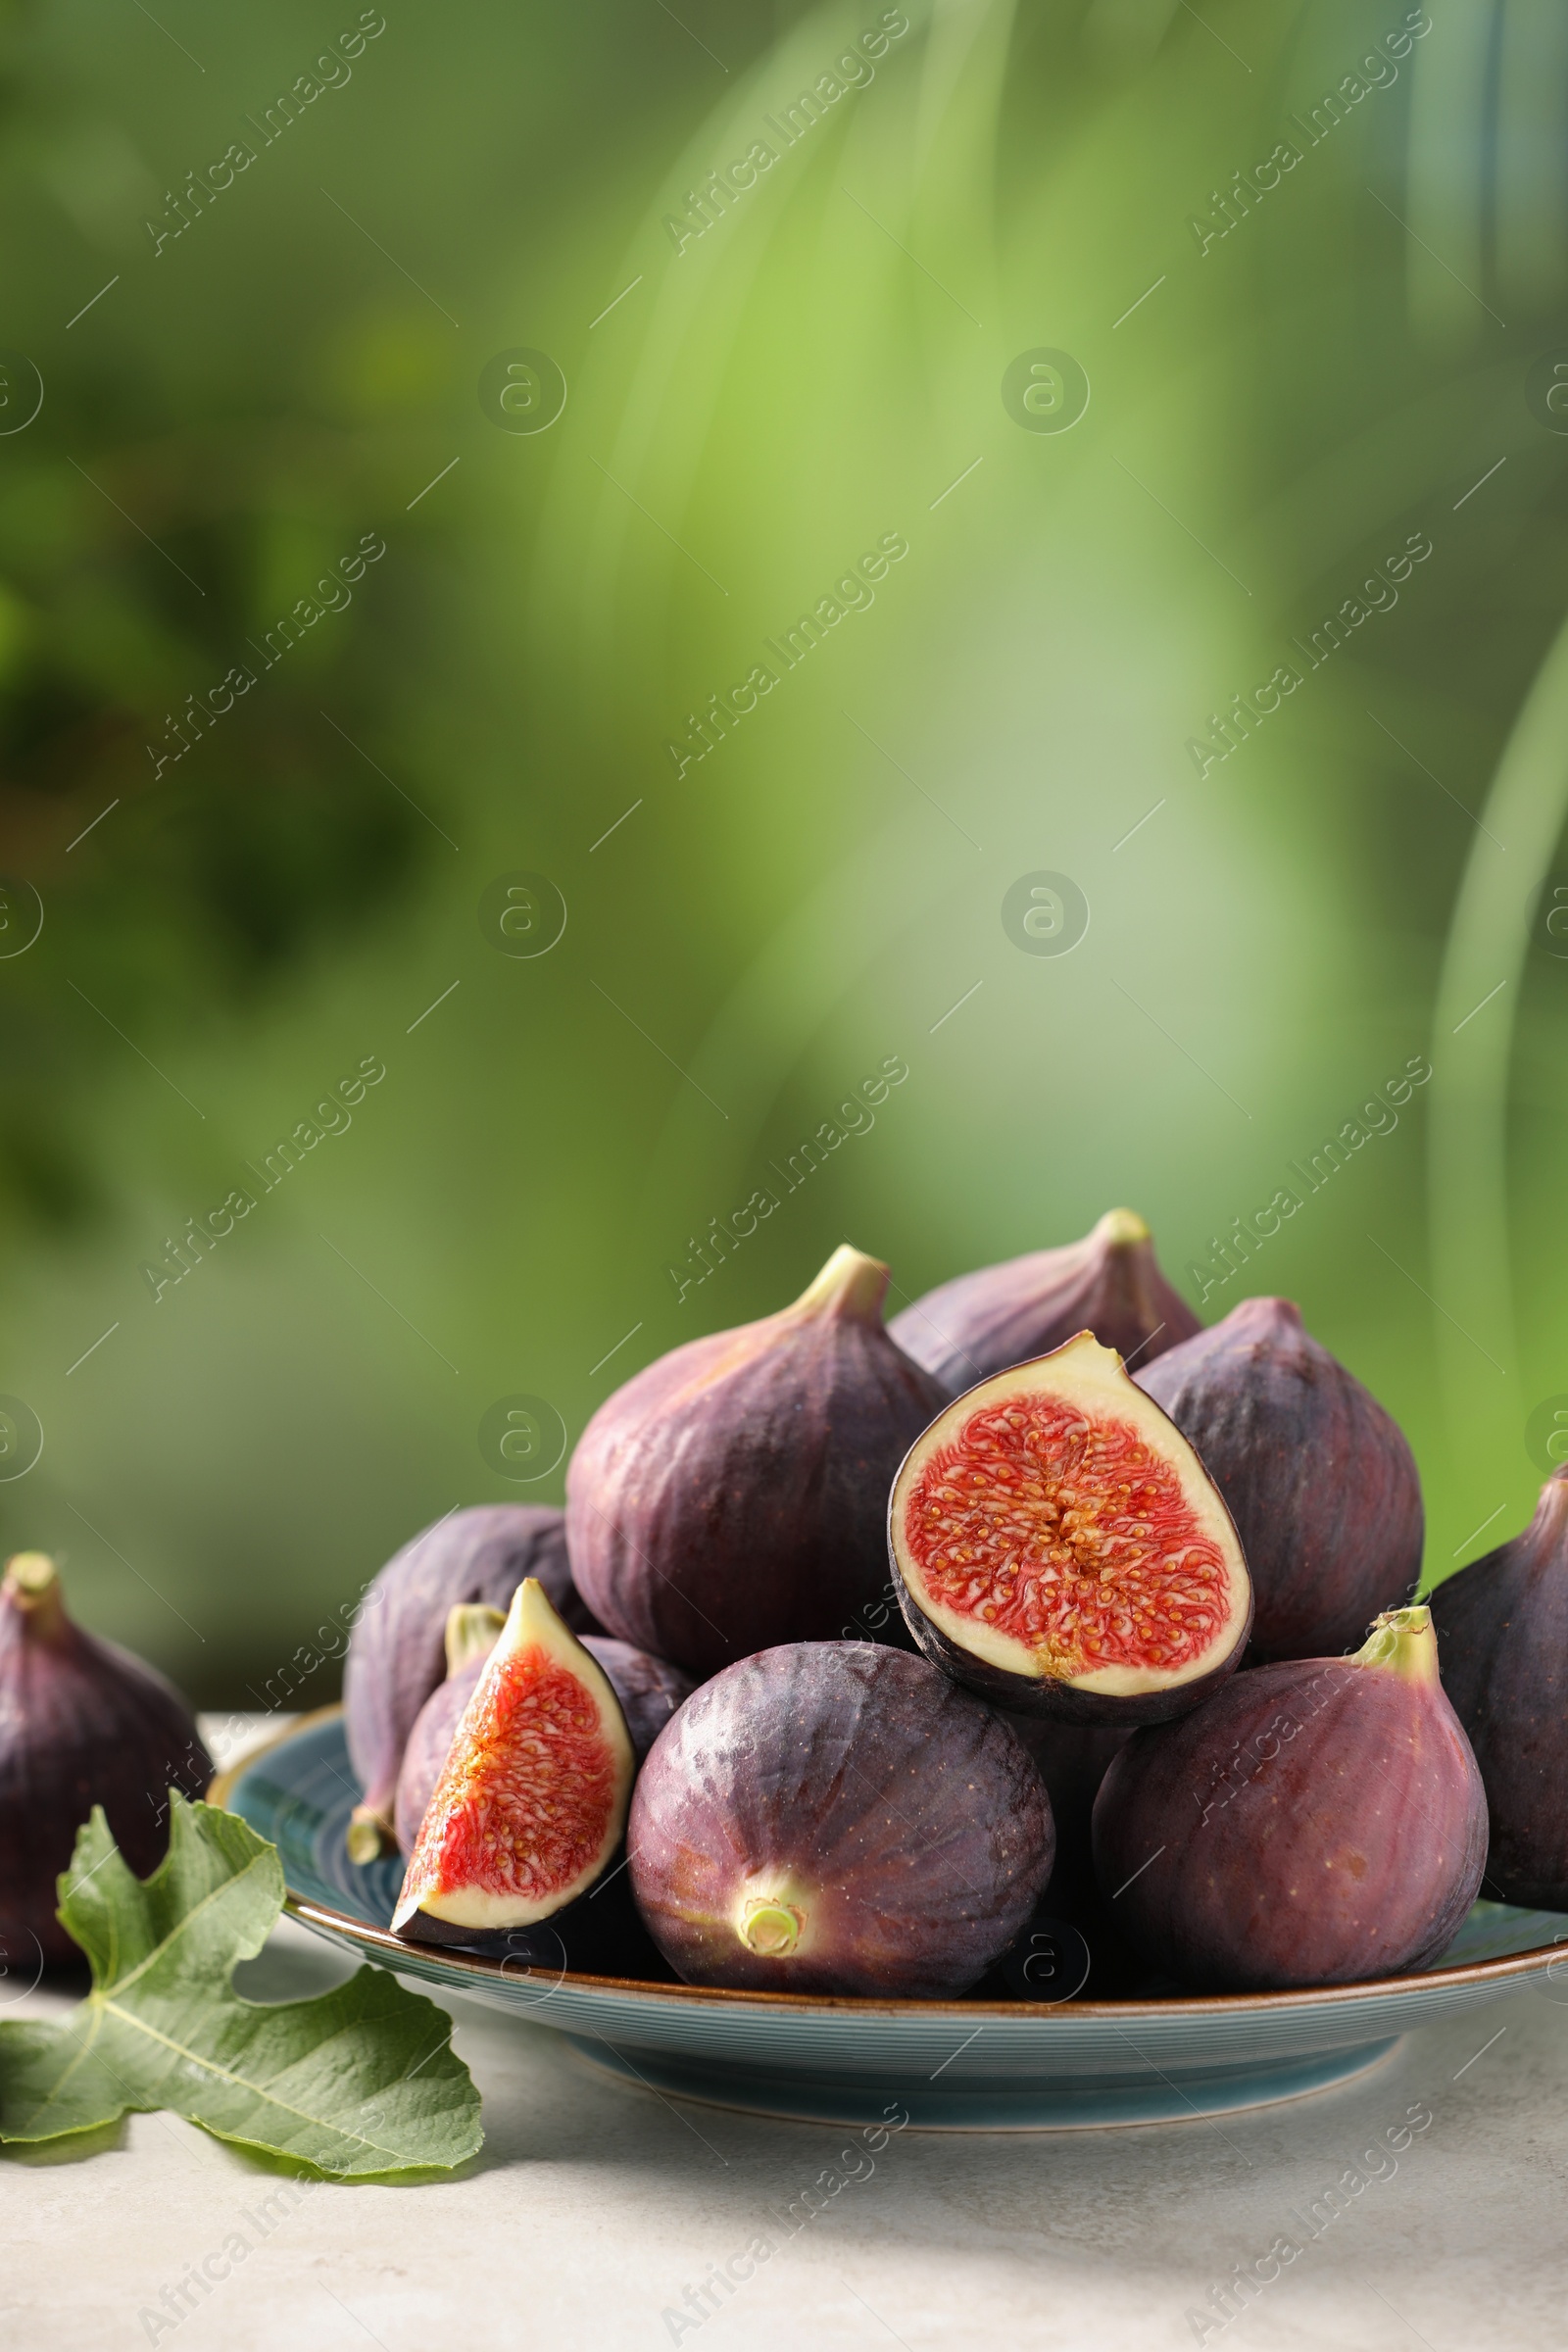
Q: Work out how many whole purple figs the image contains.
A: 9